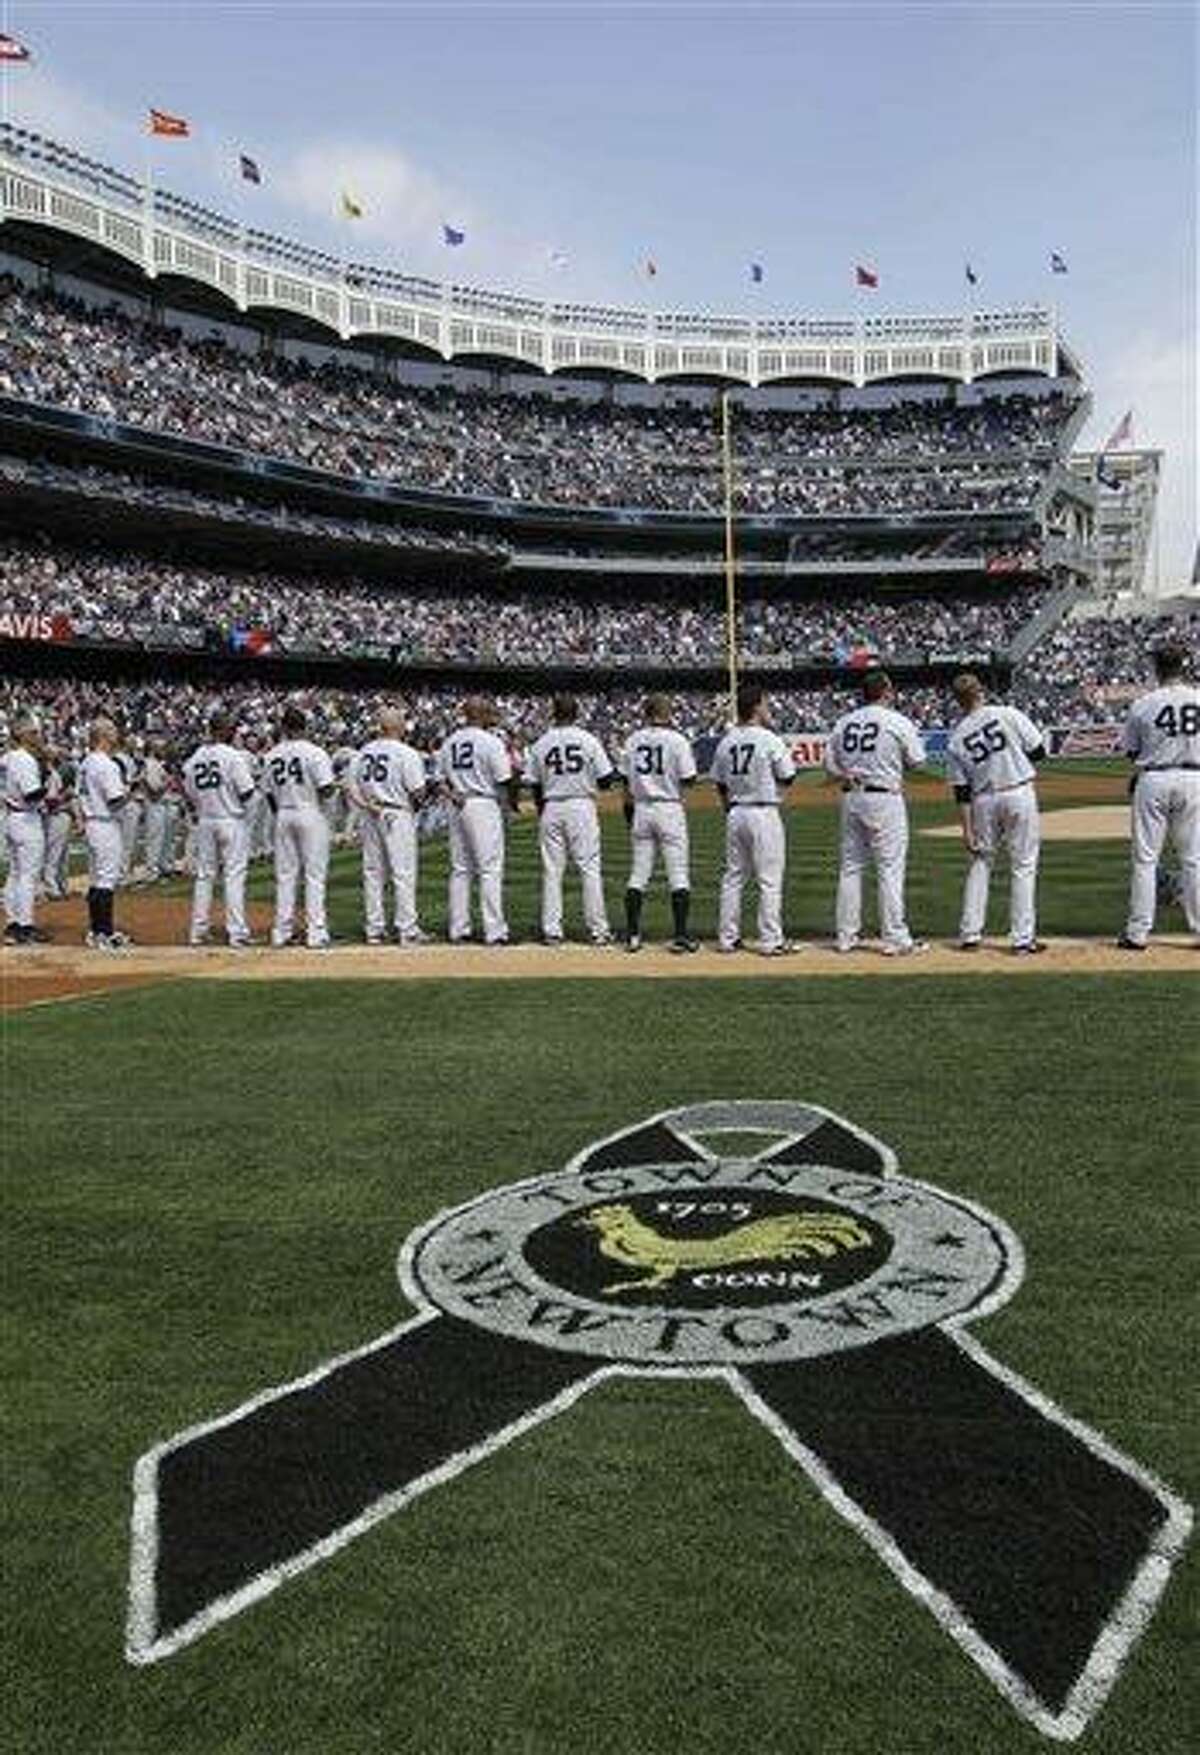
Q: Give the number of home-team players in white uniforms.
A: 12